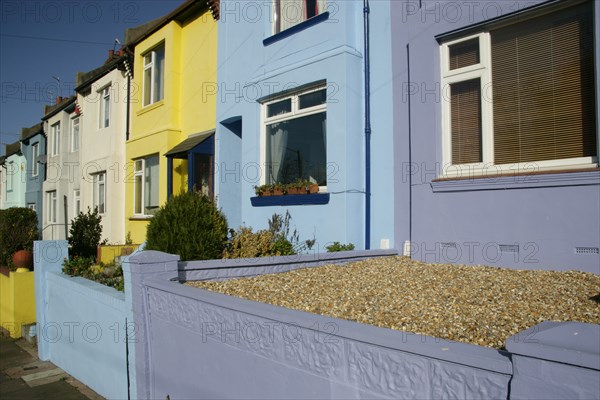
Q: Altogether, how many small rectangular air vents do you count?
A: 3